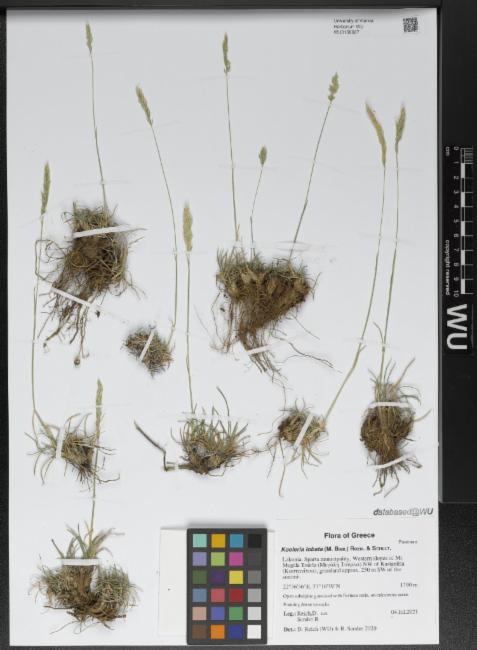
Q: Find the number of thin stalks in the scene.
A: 10